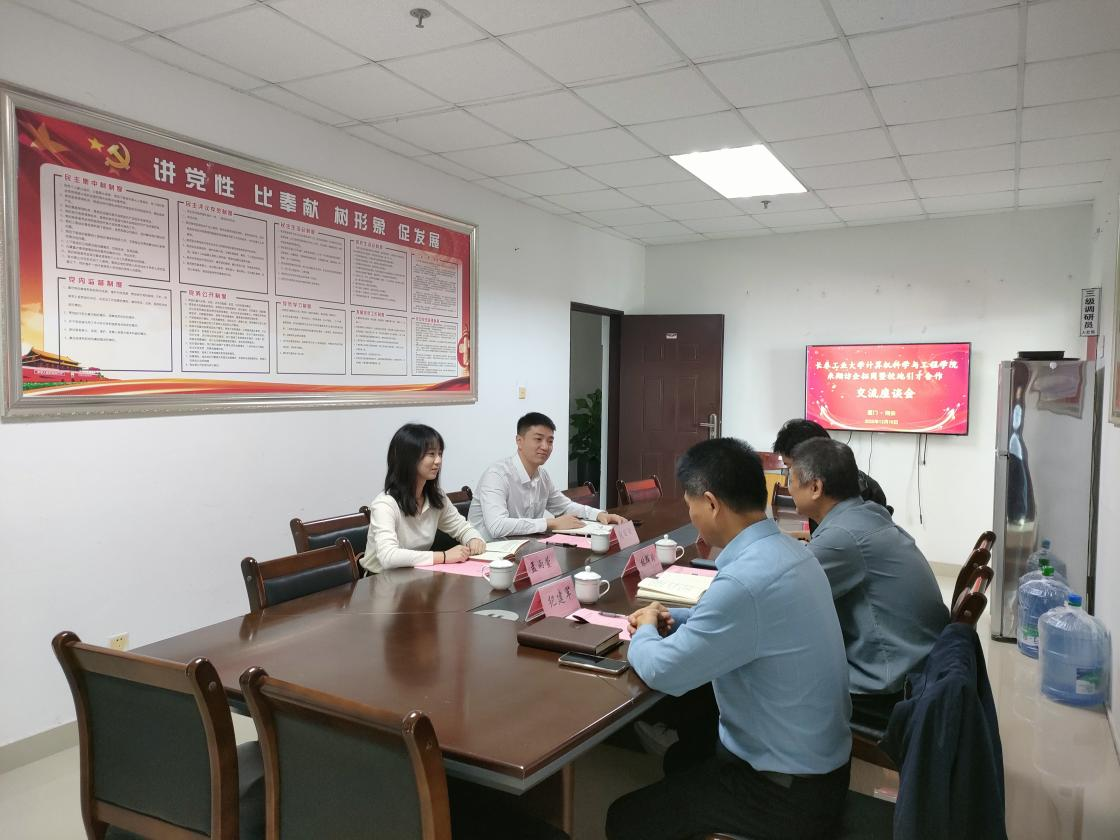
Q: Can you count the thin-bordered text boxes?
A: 10